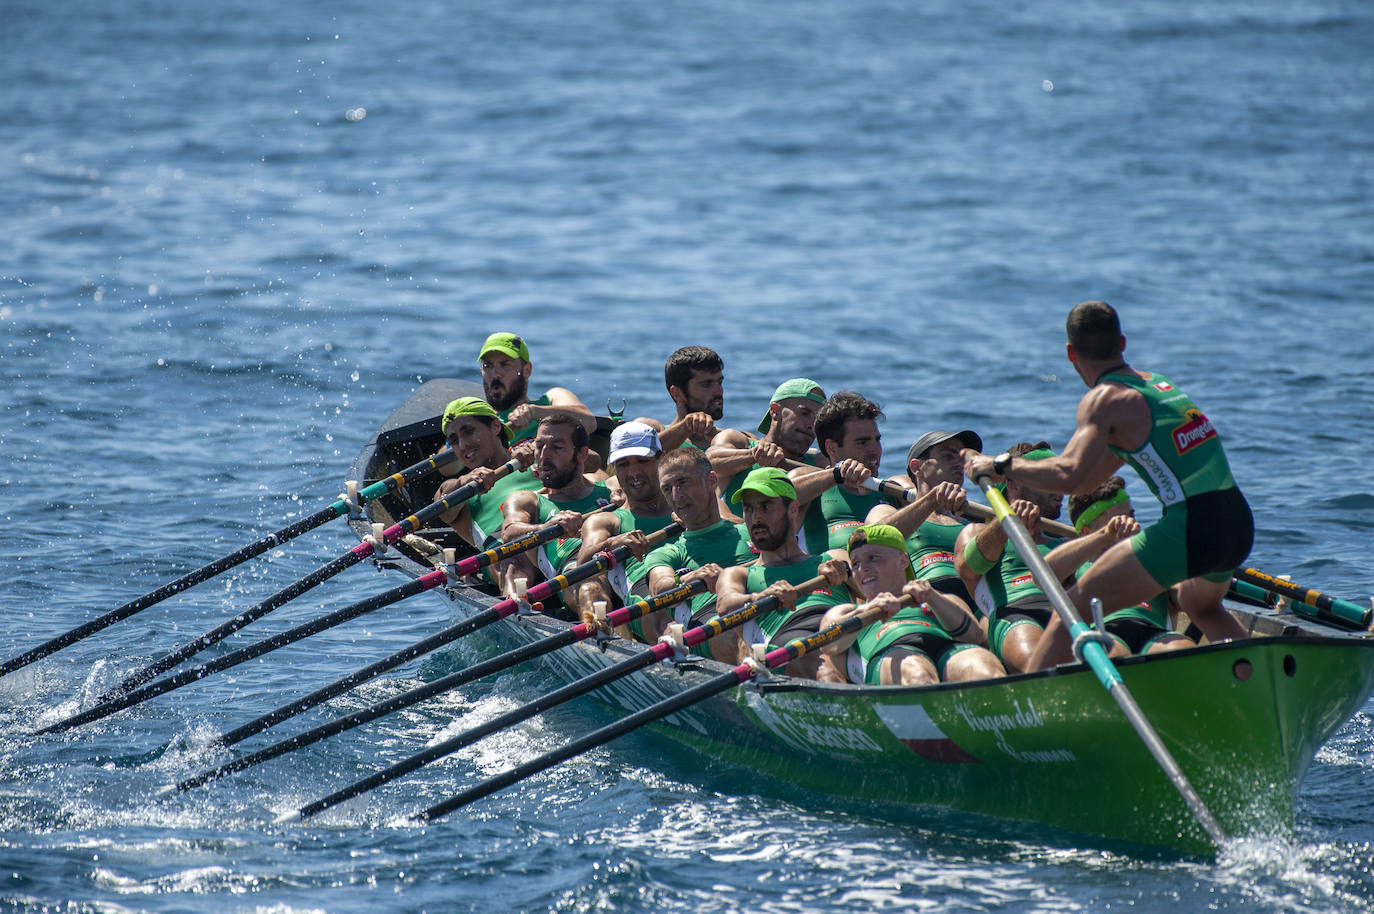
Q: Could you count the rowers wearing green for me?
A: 14